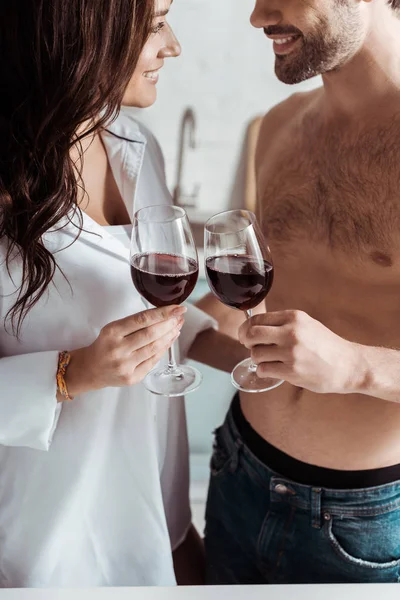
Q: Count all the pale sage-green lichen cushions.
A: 0